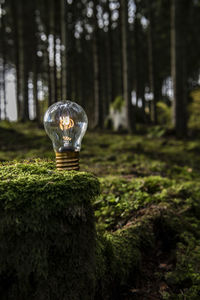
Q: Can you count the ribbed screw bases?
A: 1